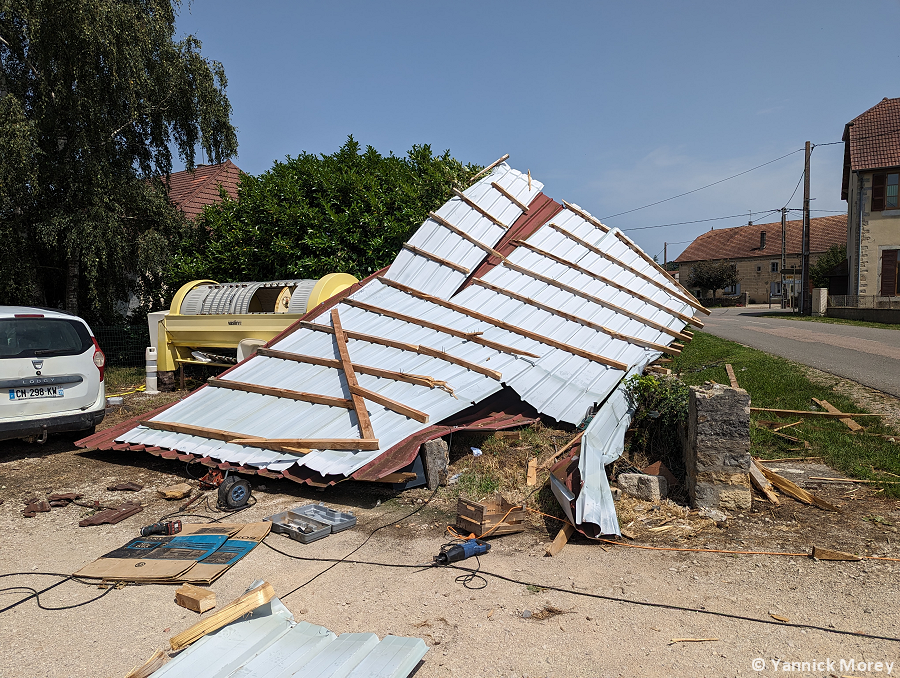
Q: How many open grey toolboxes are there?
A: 1